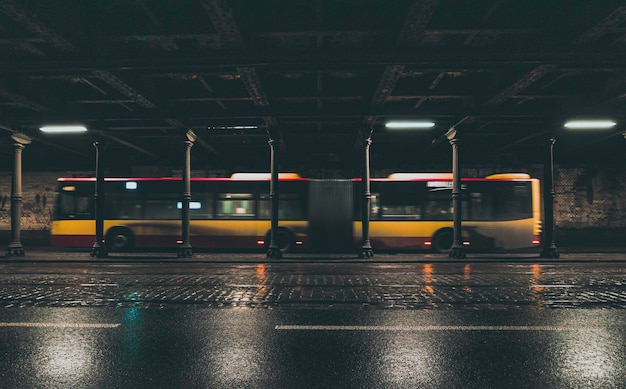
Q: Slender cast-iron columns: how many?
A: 7